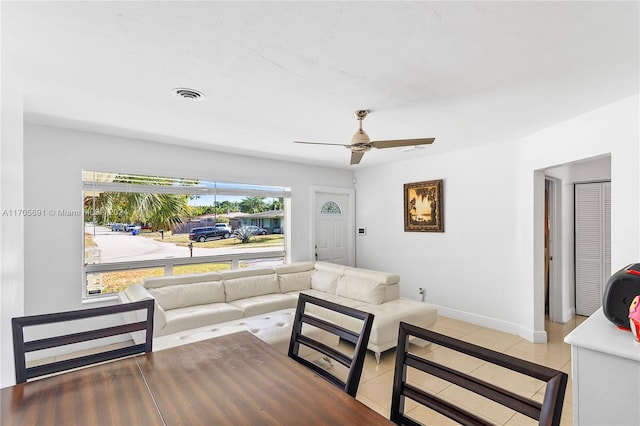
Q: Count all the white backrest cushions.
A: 5